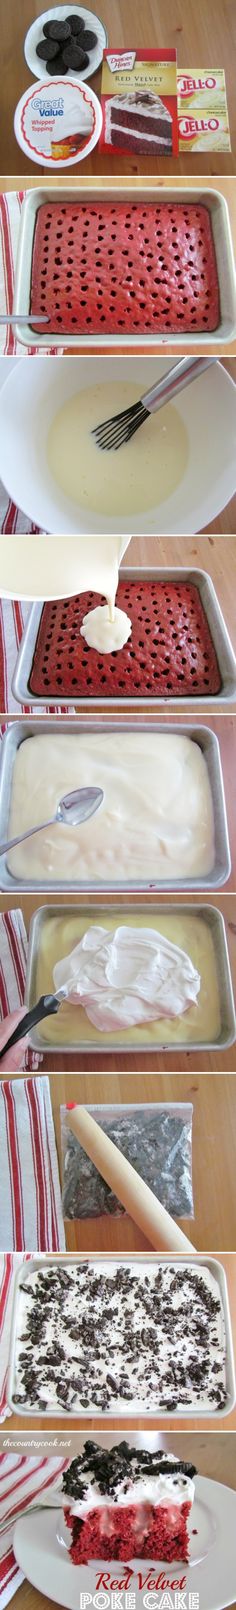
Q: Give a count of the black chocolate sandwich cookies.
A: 9